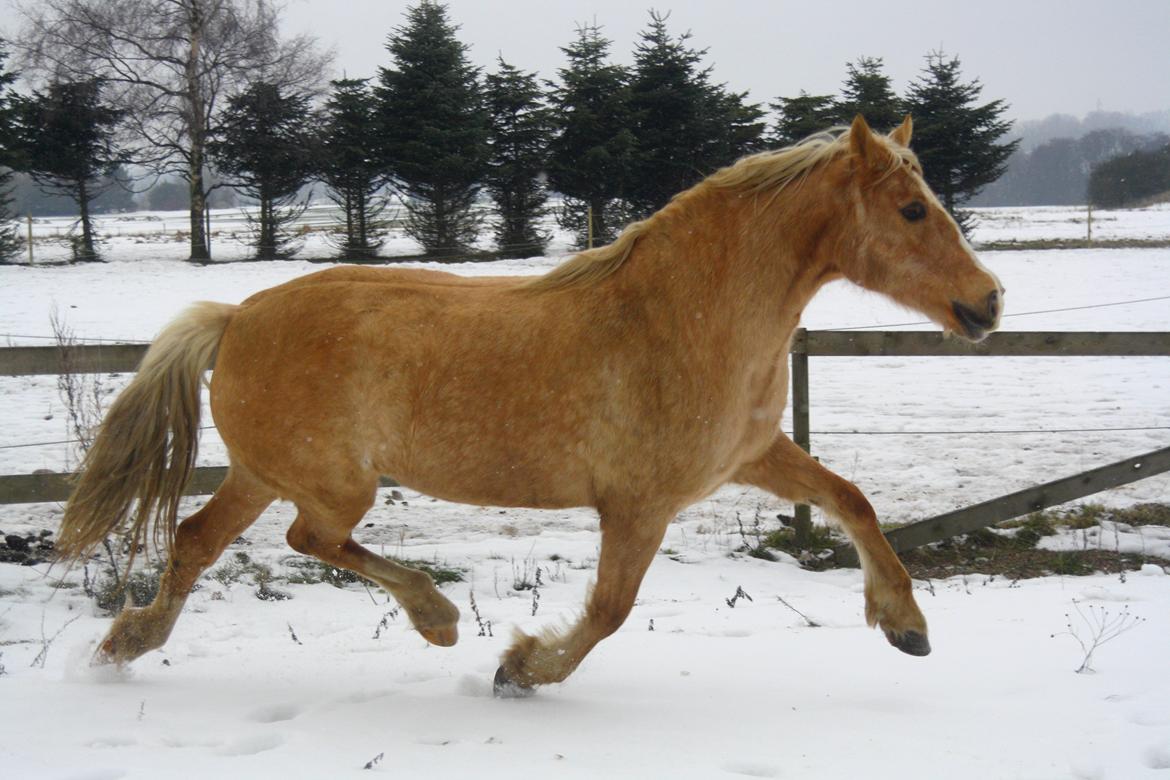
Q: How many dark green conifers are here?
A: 11